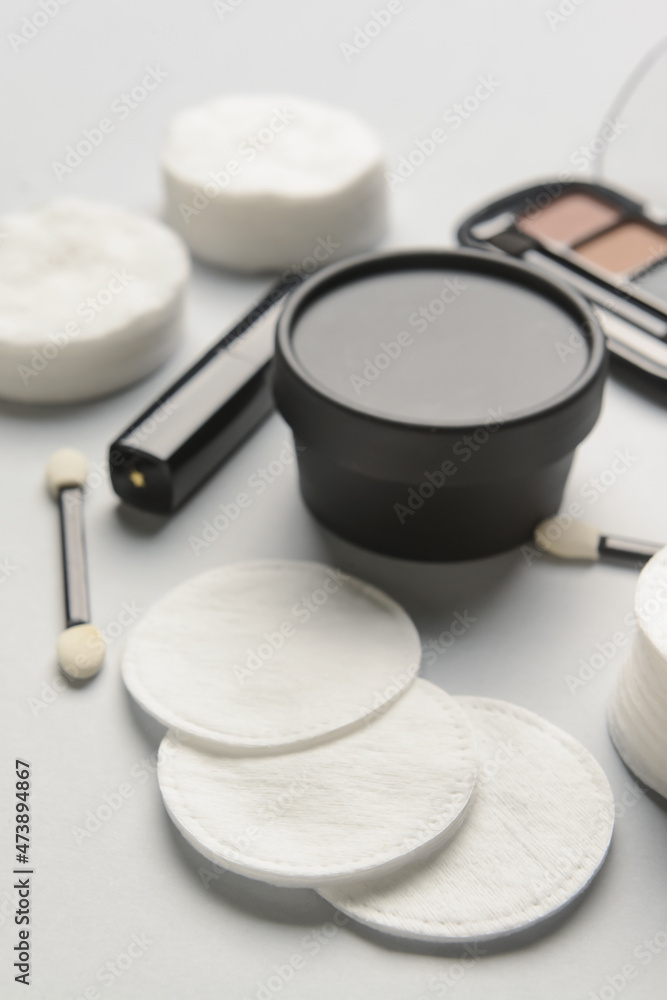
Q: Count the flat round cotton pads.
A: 3